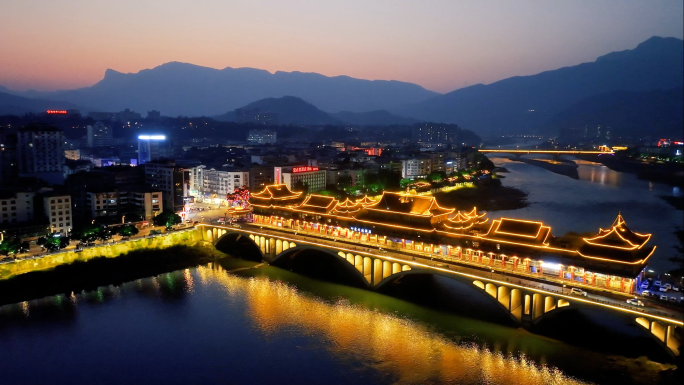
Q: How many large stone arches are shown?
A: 4